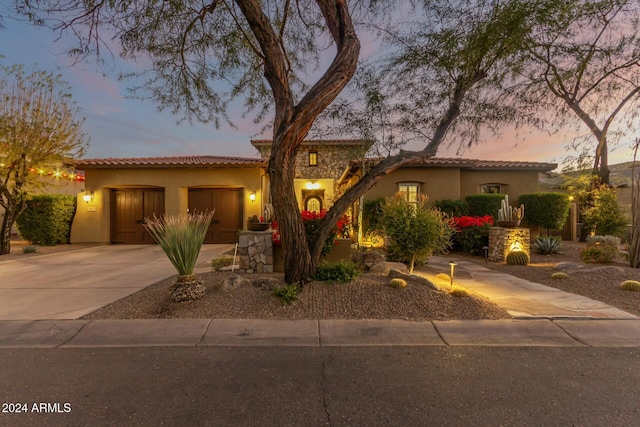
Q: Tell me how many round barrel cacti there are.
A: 6